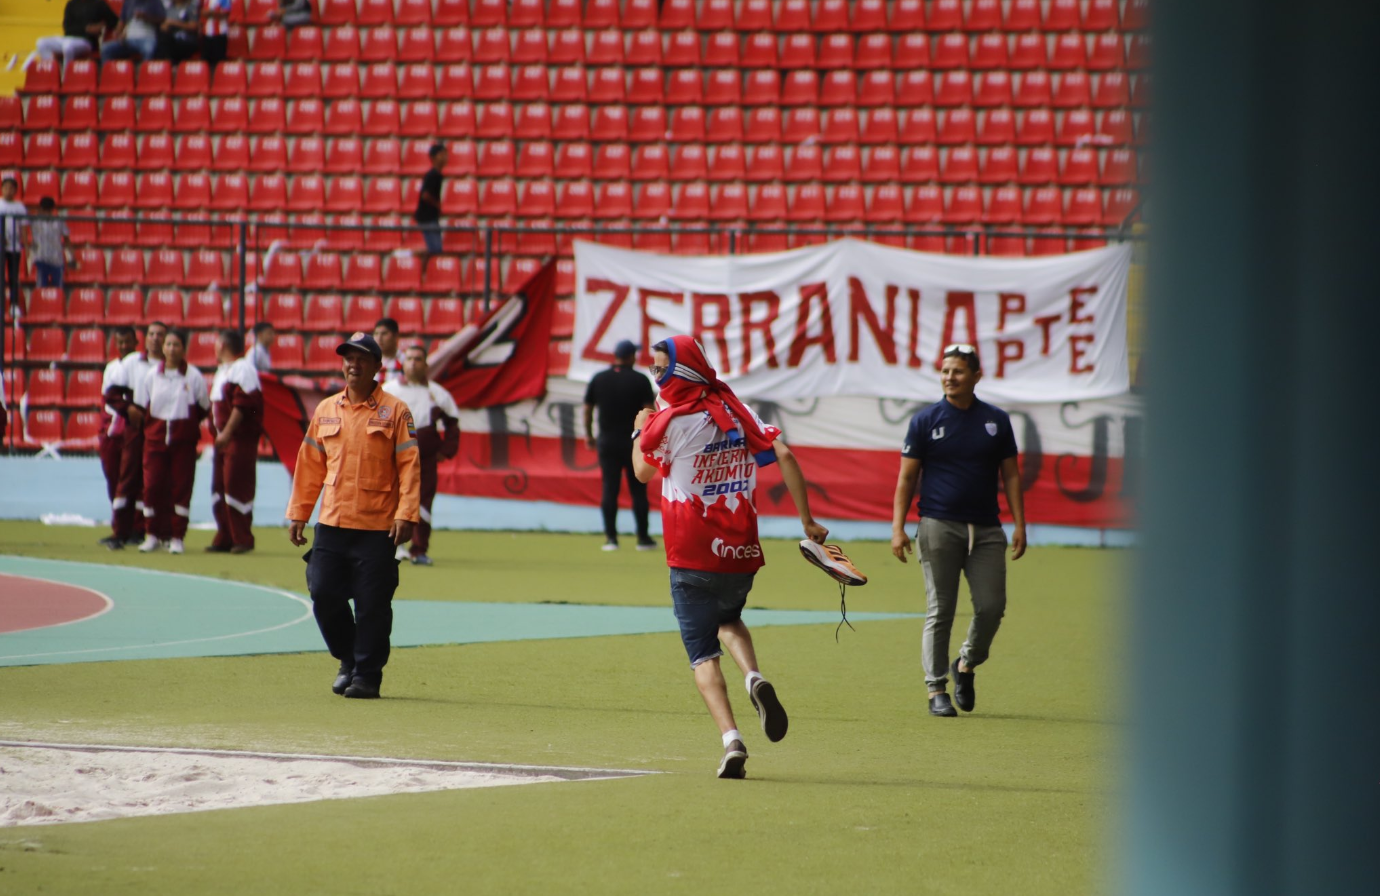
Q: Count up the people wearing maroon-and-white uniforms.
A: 5